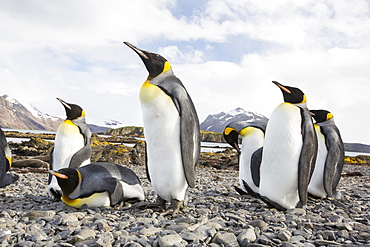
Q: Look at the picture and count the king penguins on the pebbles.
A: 7